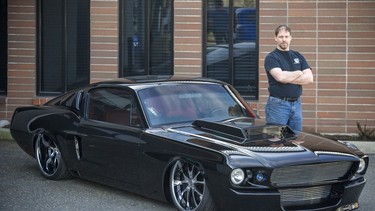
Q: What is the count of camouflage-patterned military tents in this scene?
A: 0